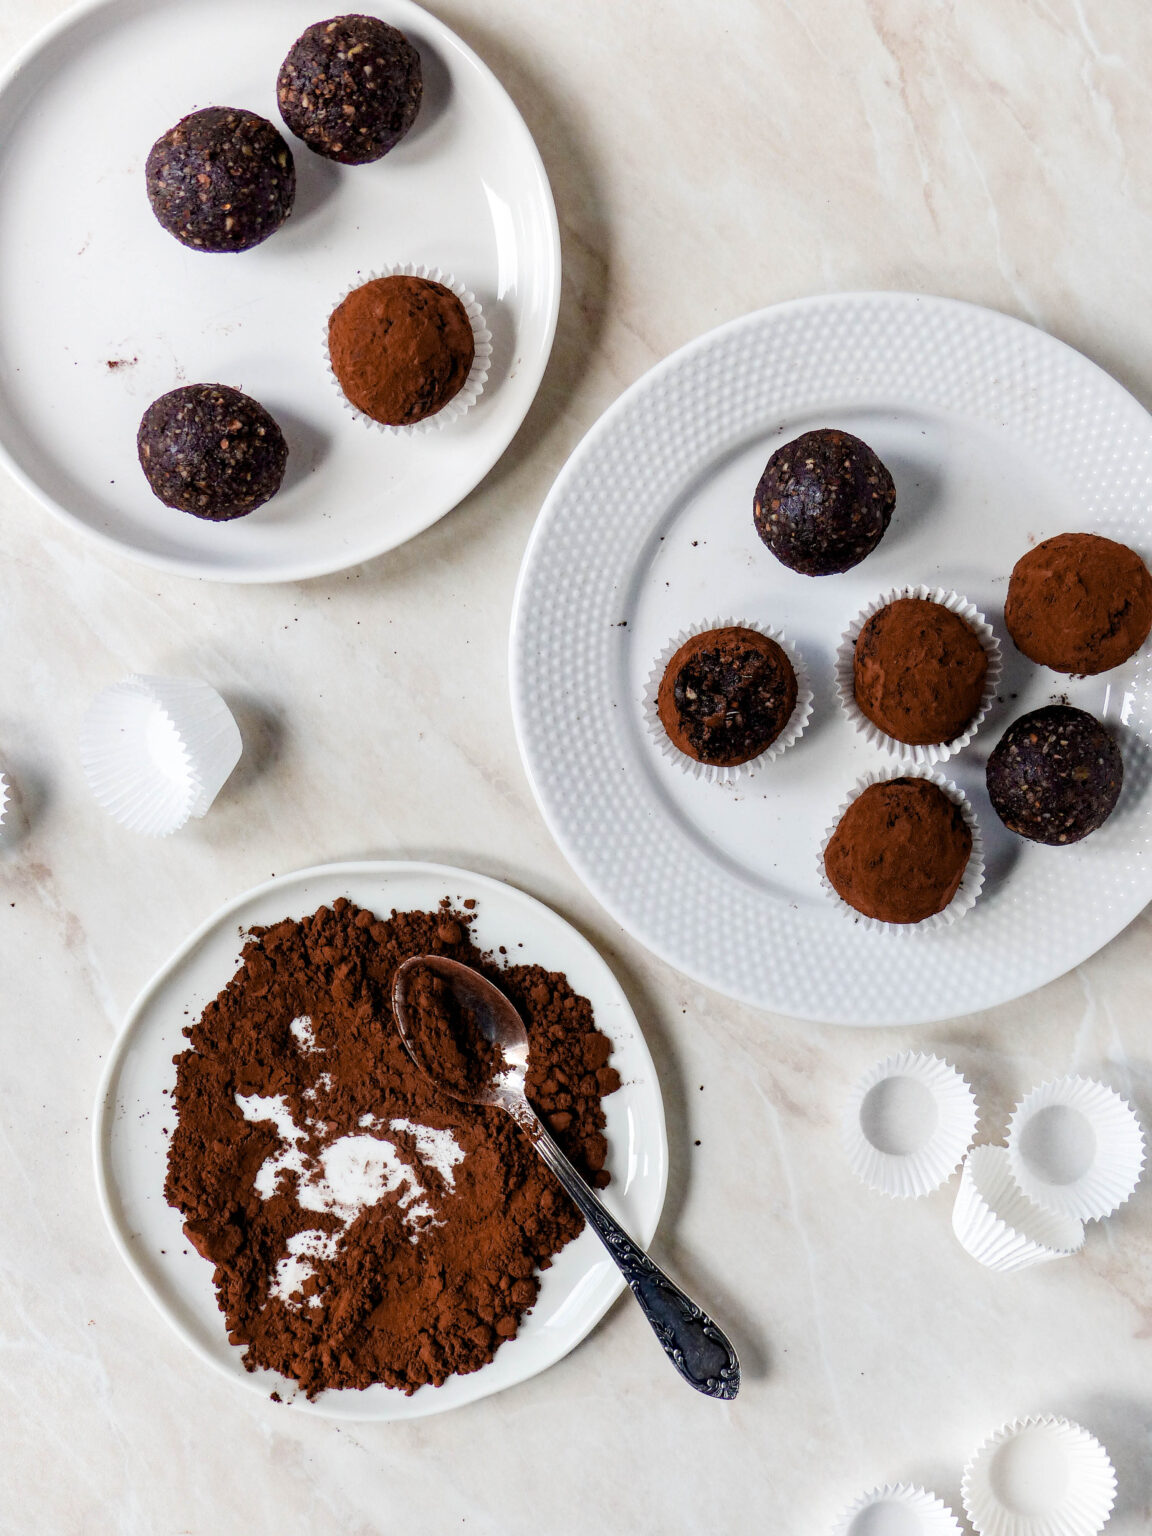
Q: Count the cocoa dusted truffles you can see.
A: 5